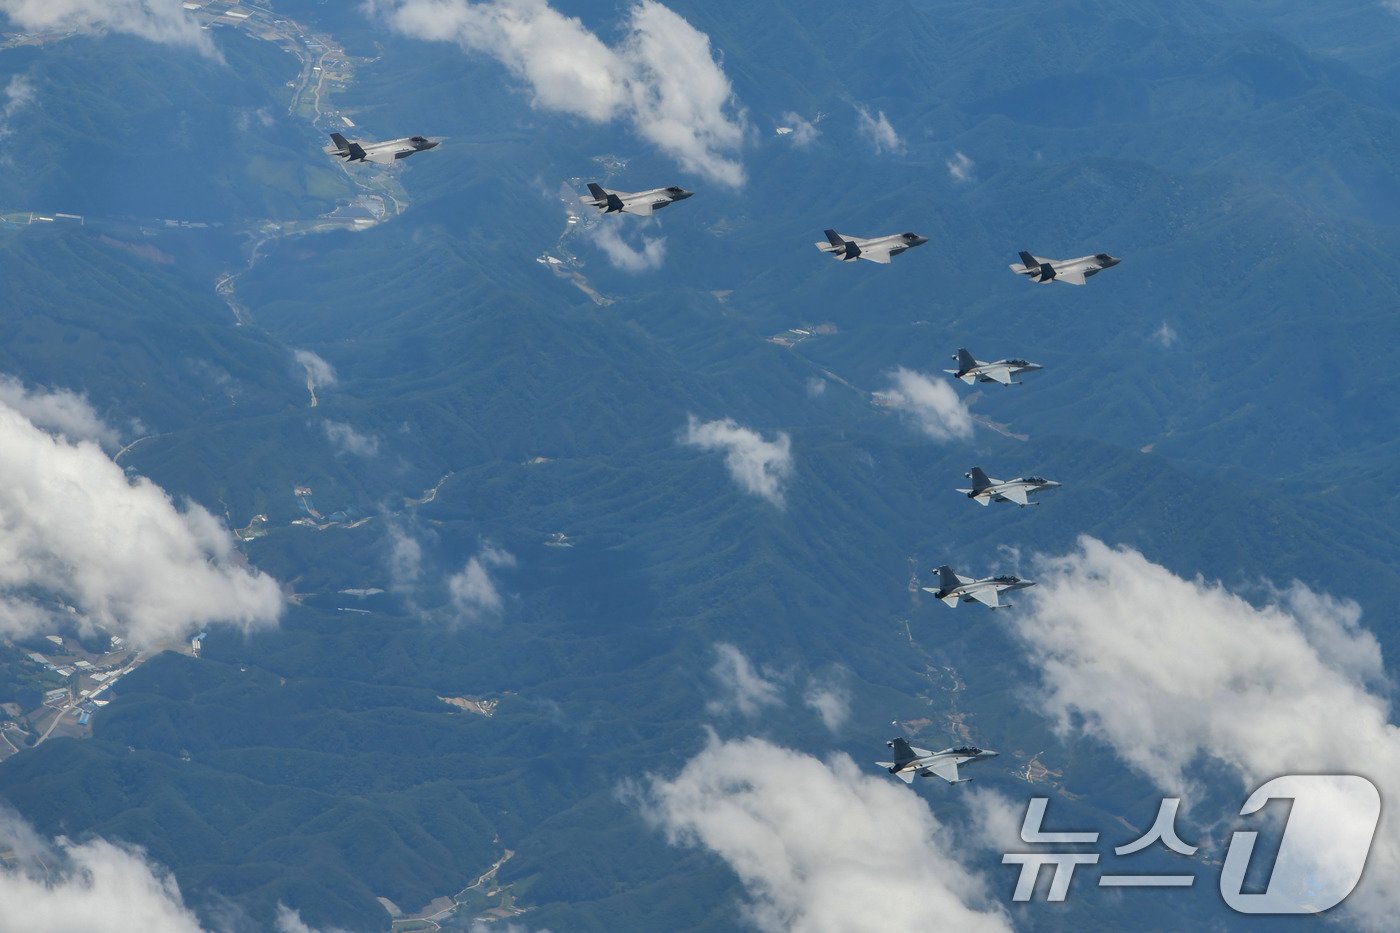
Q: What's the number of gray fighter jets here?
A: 8